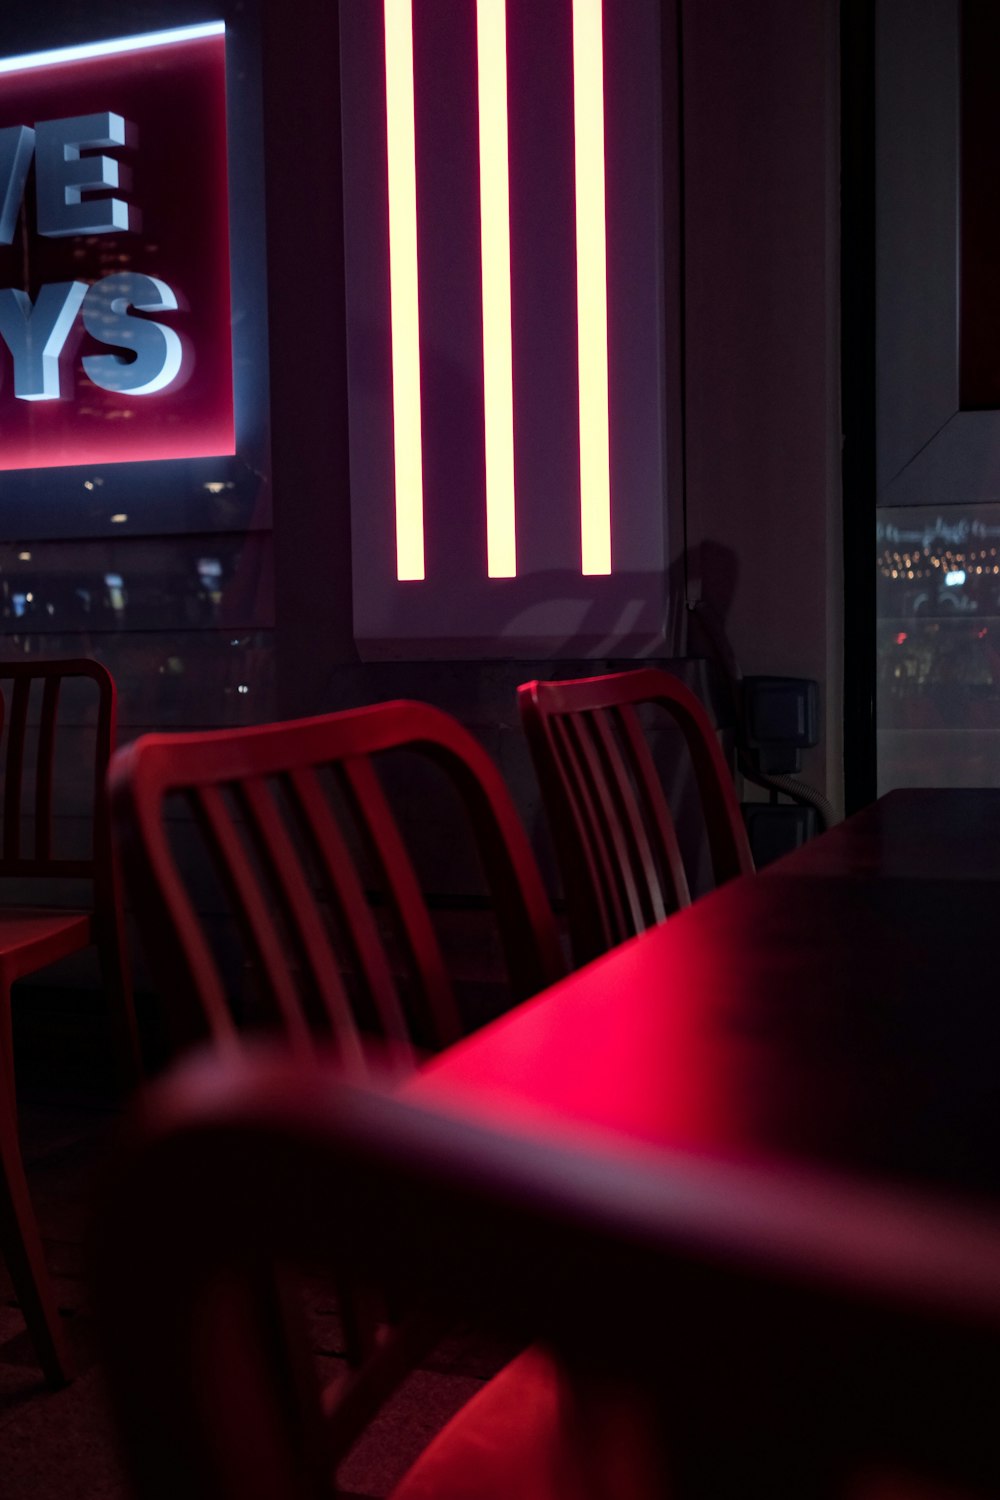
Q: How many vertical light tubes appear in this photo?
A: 3